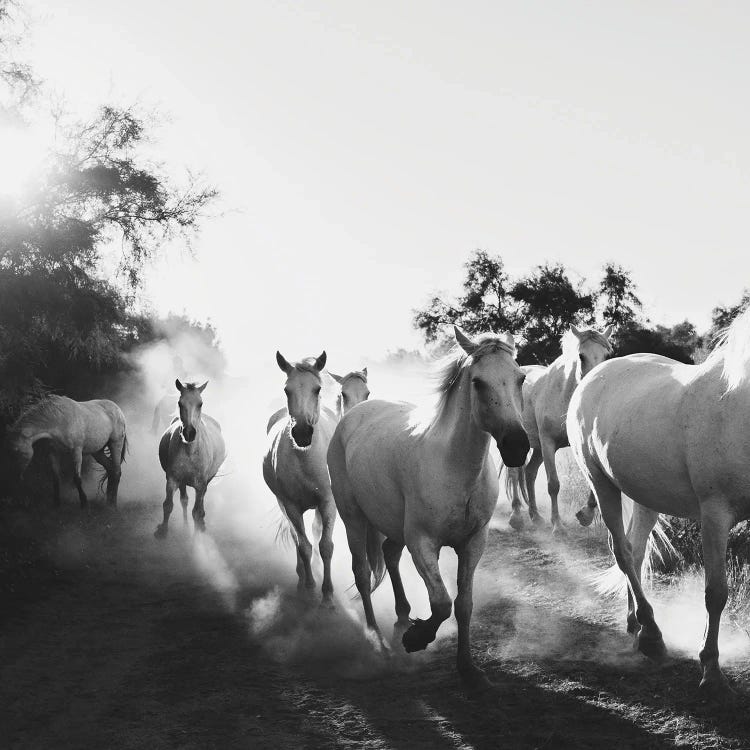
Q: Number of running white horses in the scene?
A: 6